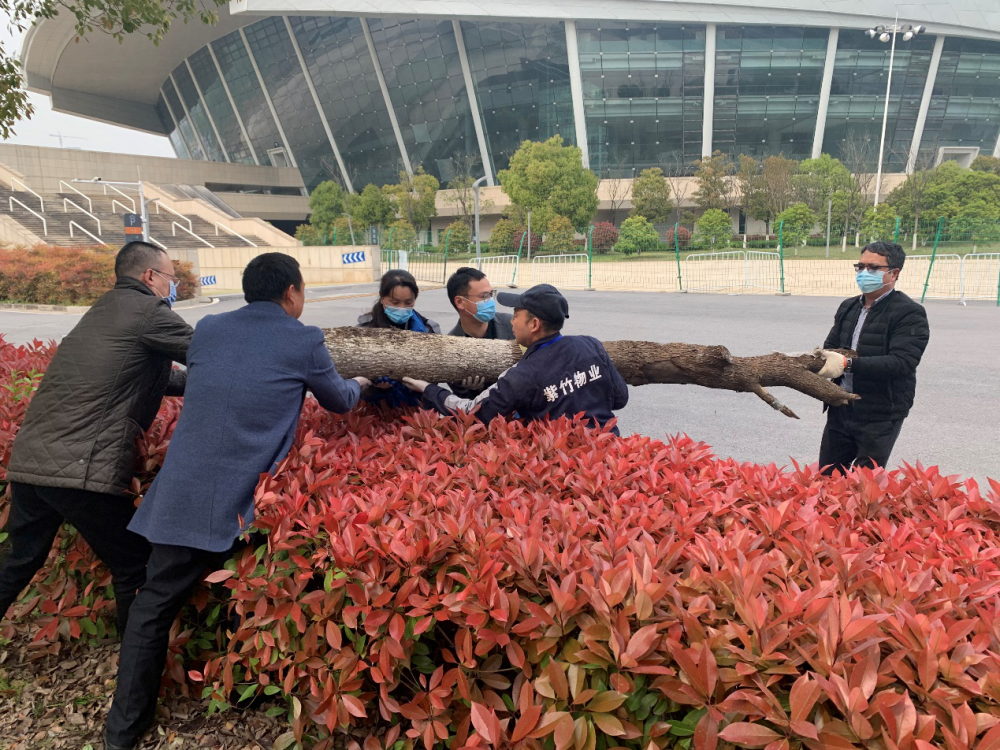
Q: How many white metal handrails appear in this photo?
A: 11